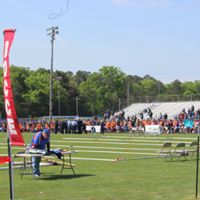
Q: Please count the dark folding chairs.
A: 3